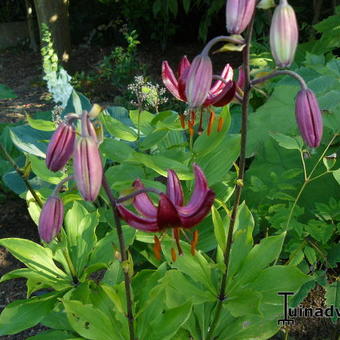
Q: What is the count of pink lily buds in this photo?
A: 7